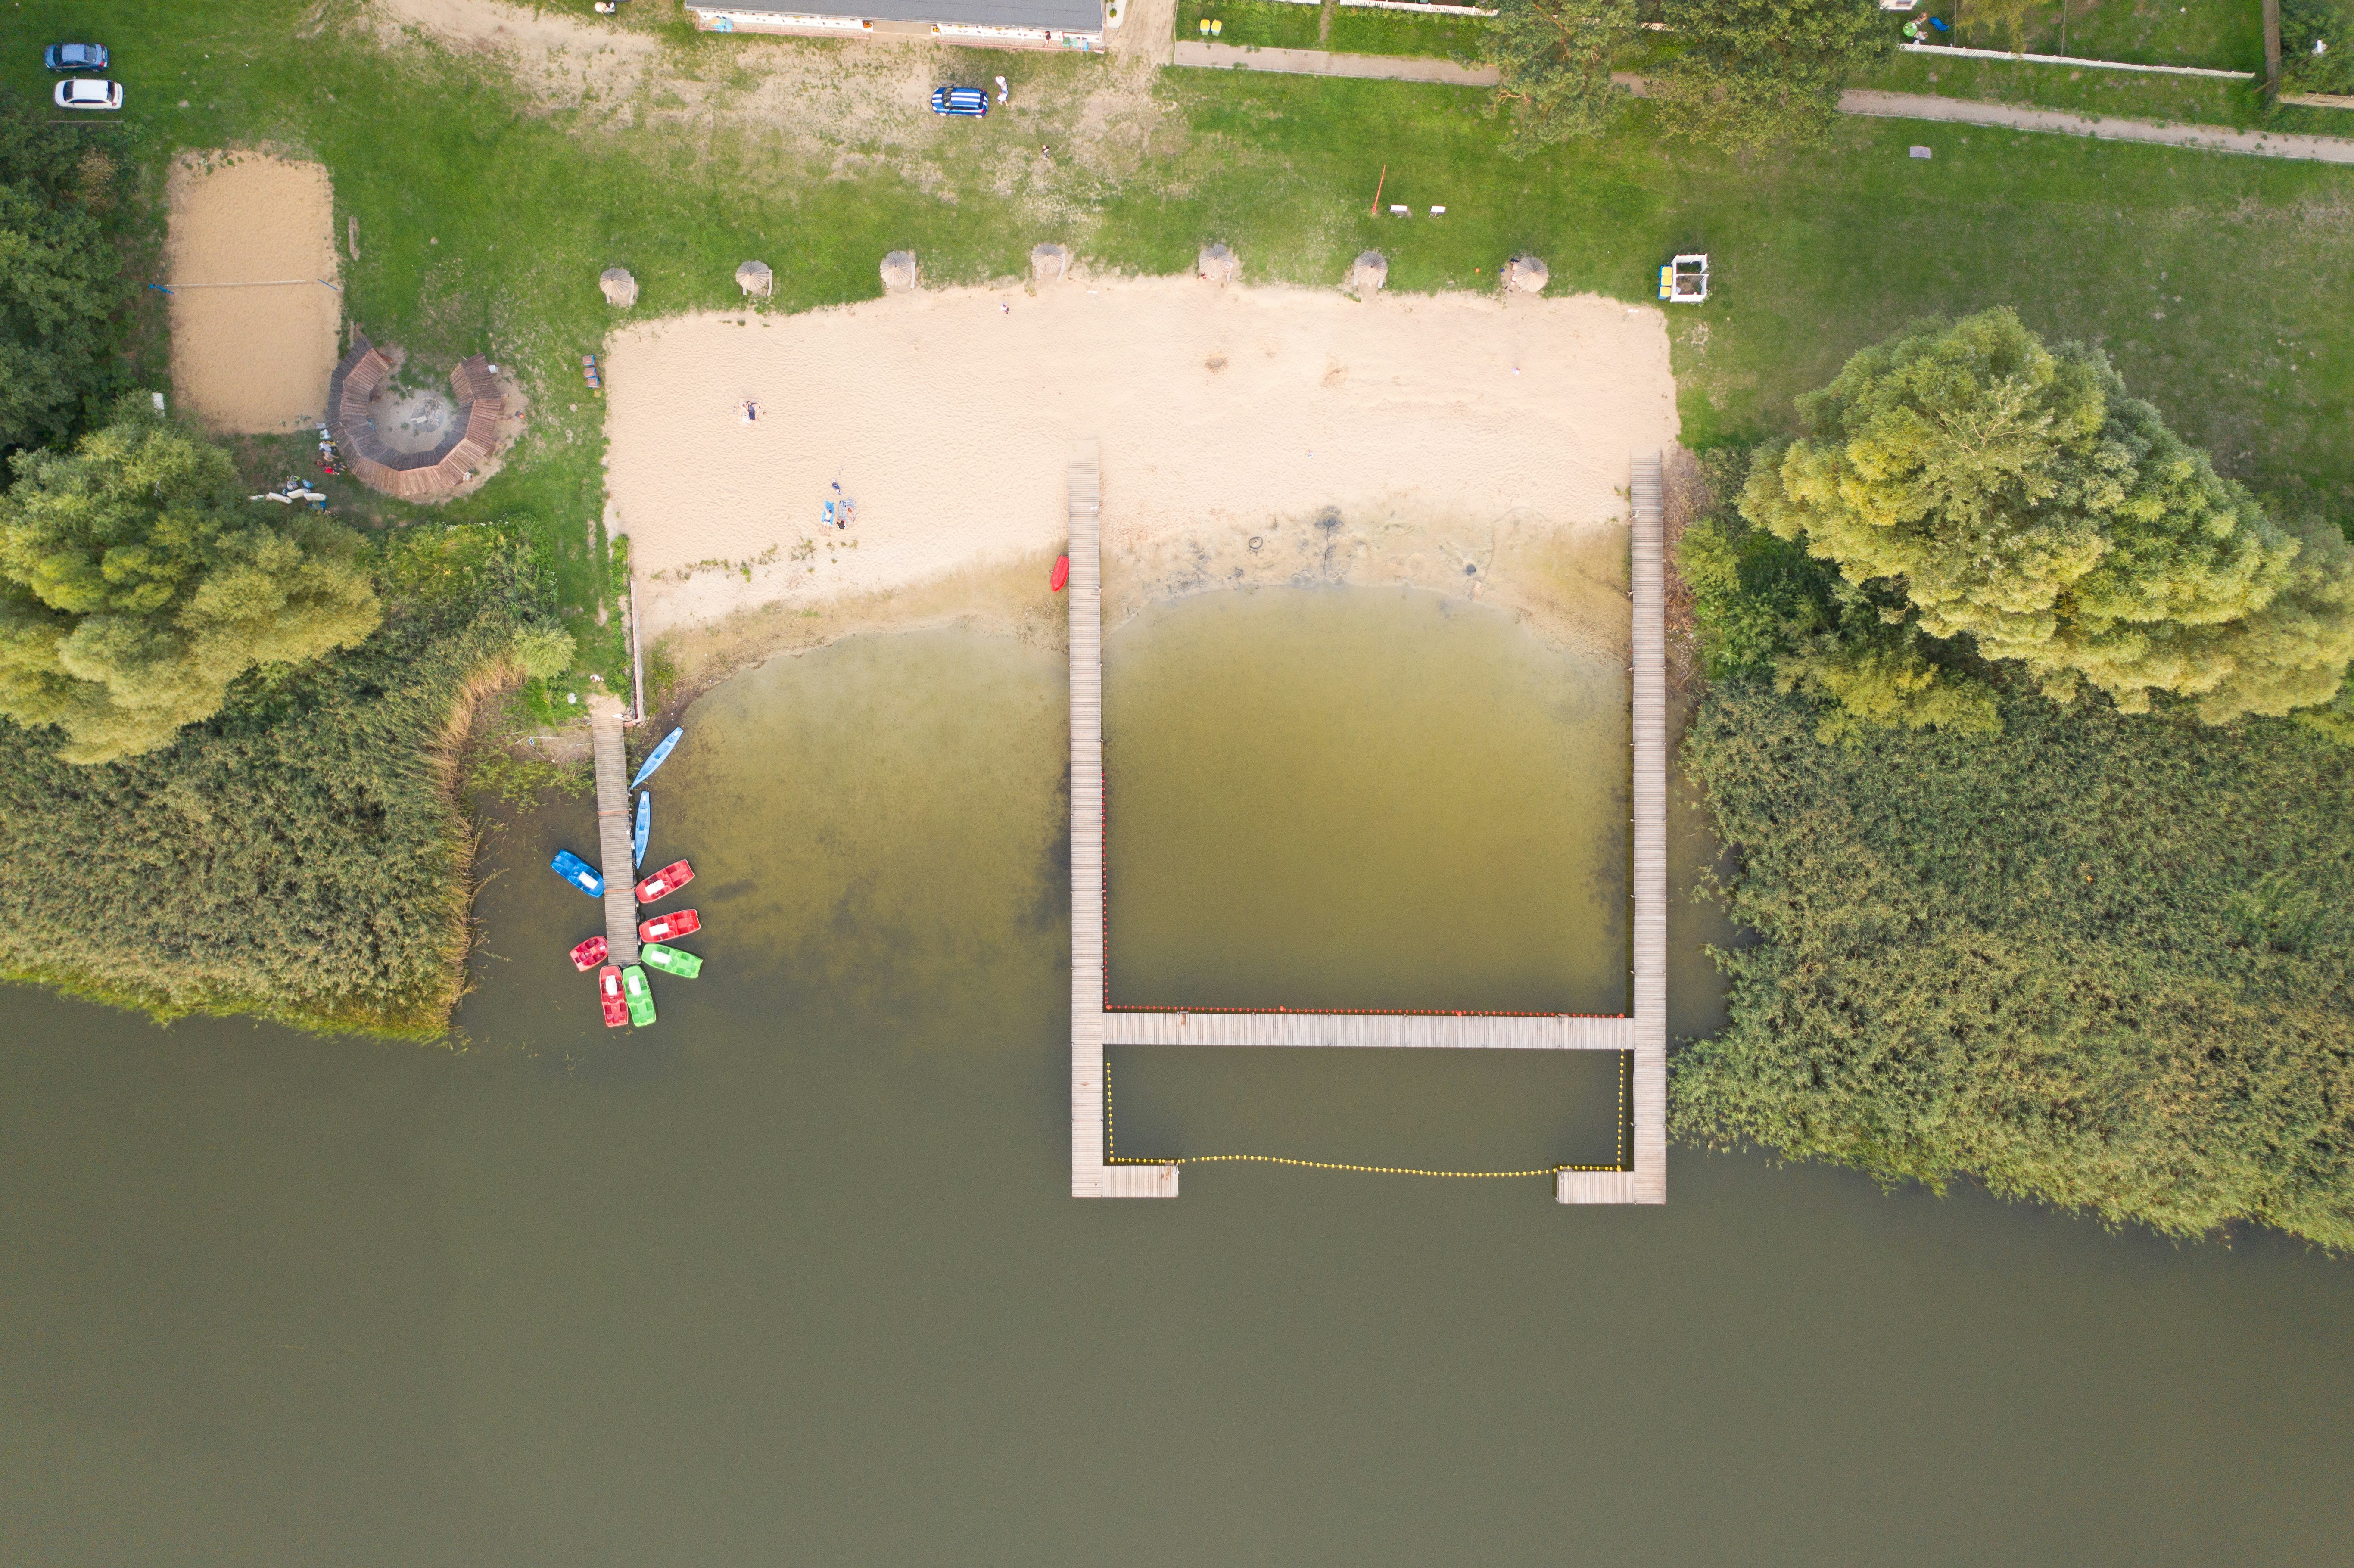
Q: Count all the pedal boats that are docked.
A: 7